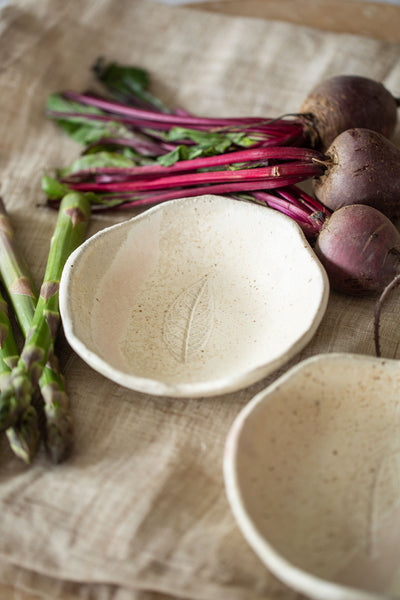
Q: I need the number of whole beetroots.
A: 3